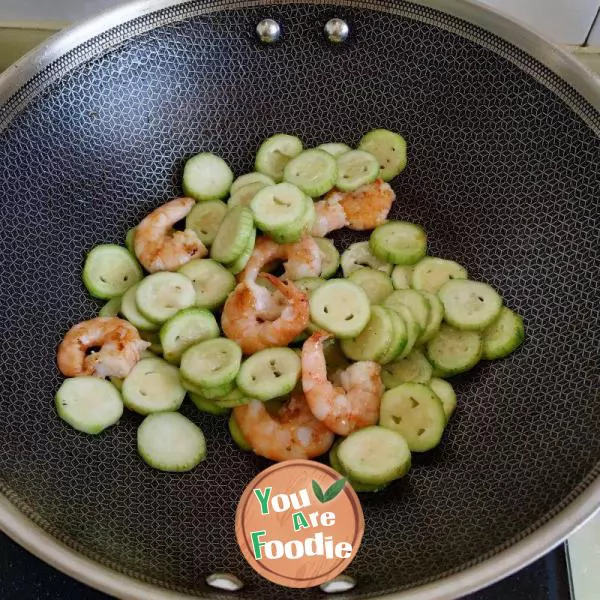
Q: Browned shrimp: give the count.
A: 7